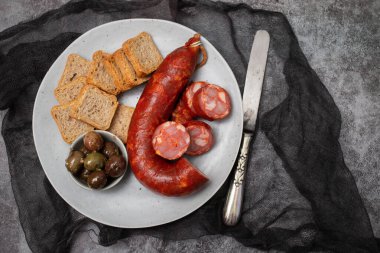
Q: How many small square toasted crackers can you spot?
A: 9